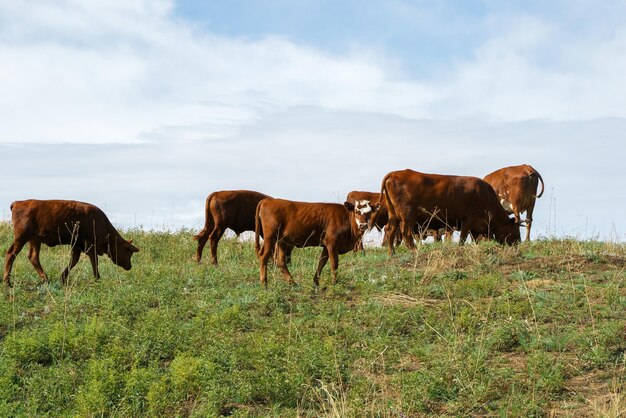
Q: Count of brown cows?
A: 6